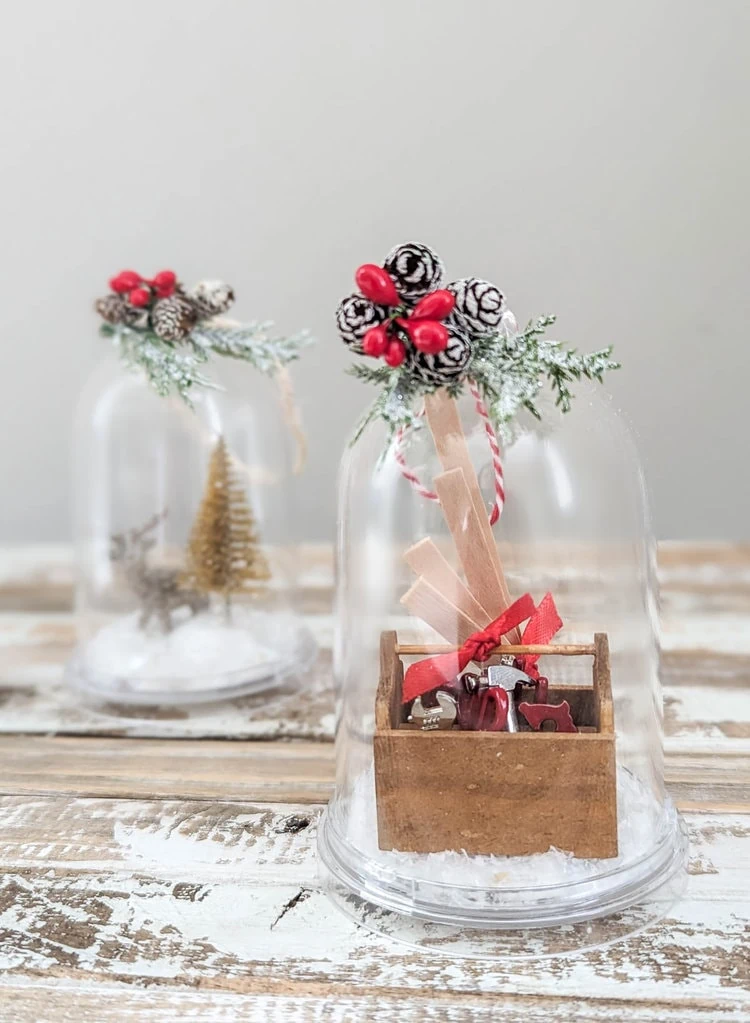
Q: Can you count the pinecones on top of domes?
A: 7